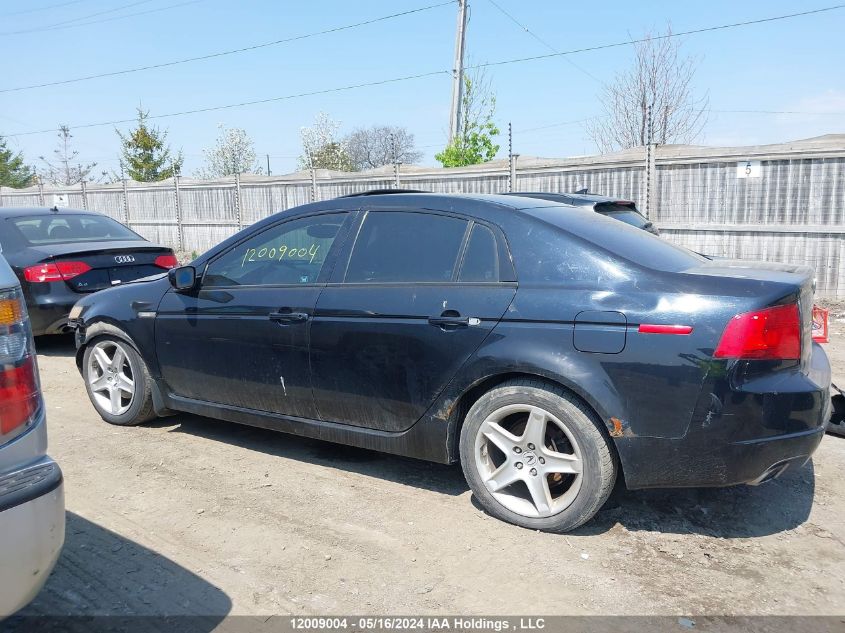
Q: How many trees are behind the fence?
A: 8